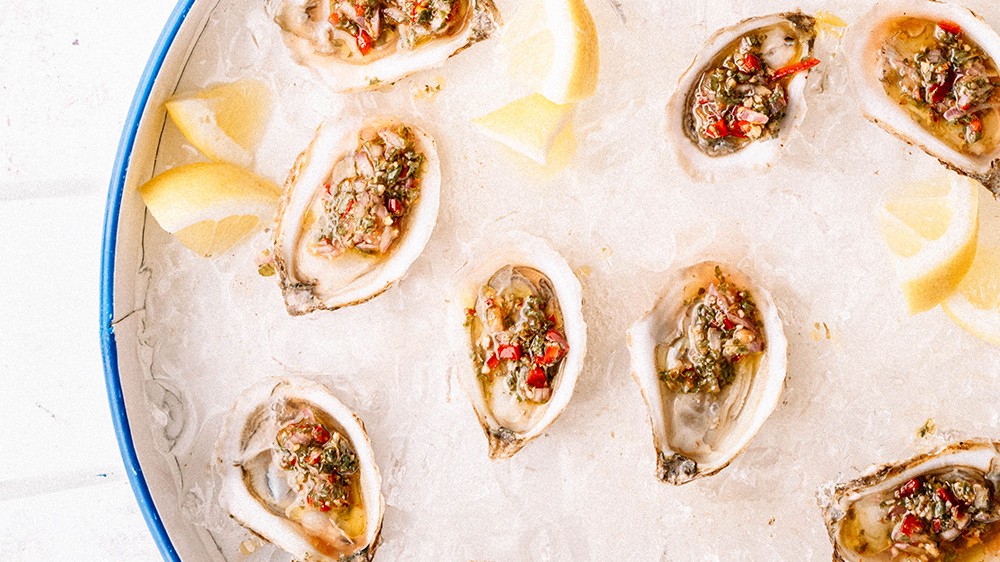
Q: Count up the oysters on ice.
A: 8